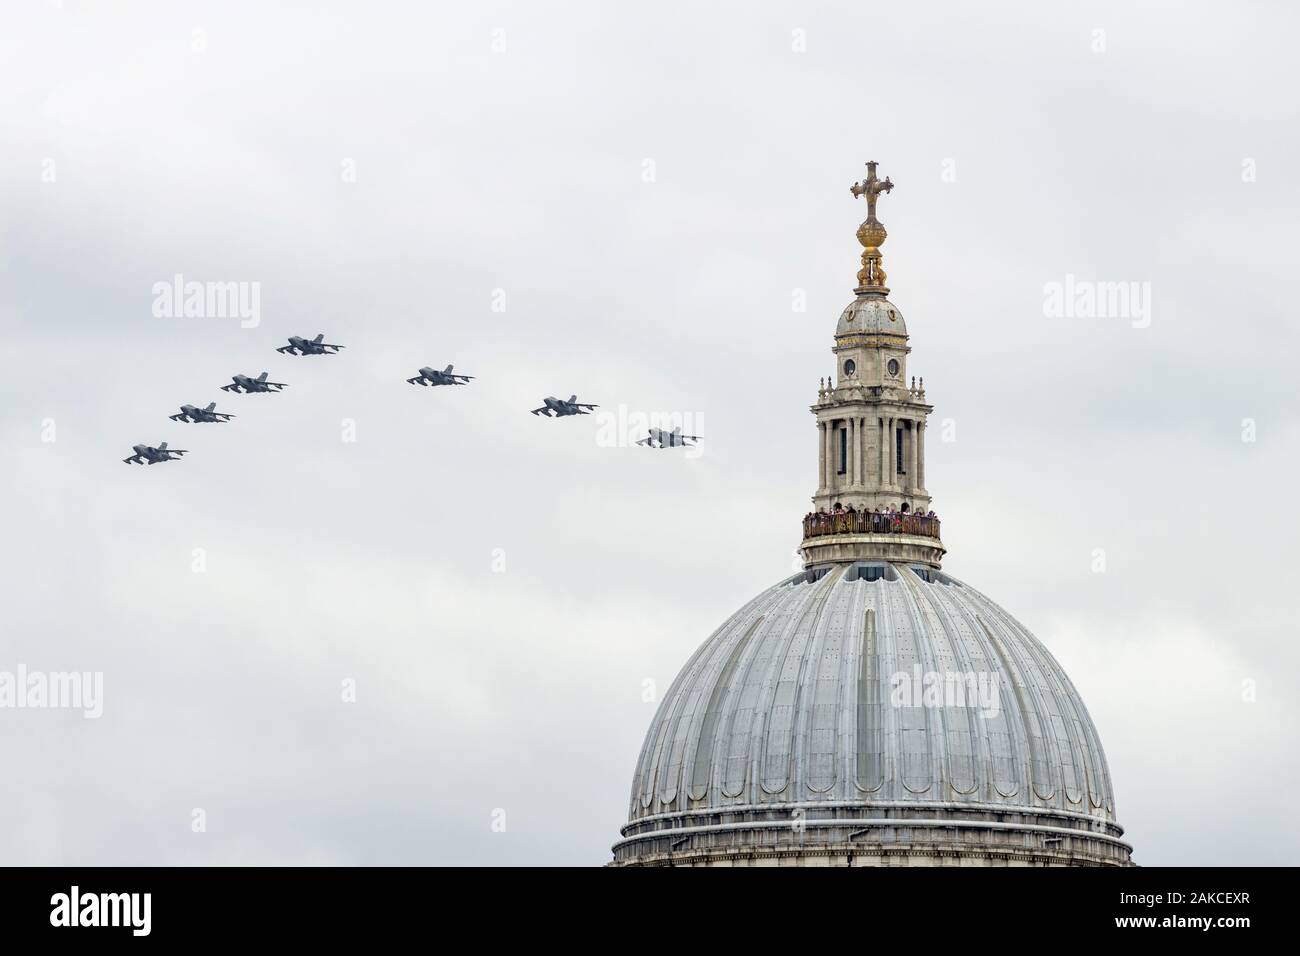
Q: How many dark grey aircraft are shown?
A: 7